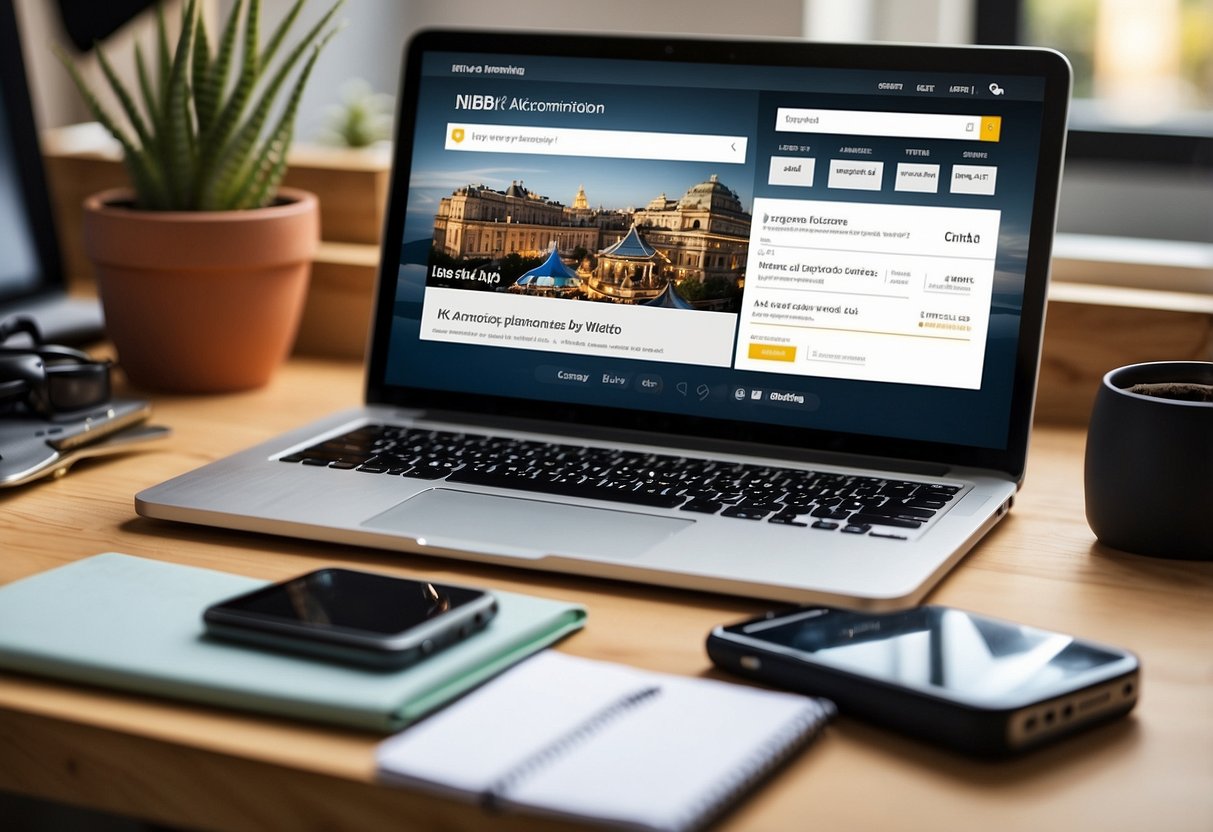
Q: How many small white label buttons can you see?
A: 4